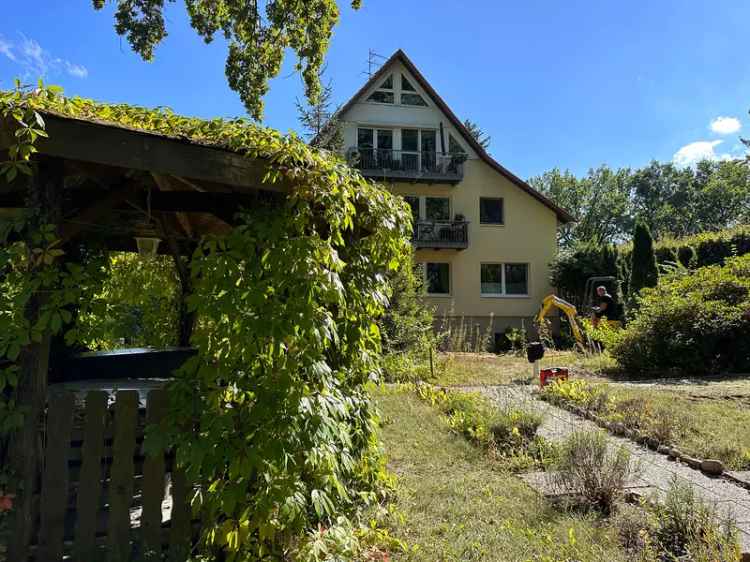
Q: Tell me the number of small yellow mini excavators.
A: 1